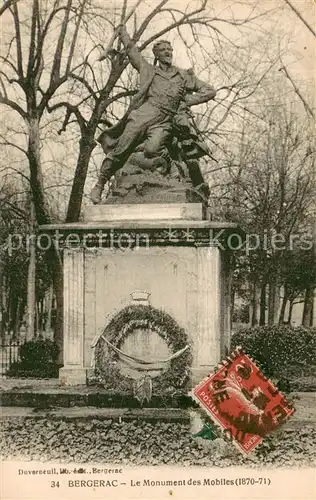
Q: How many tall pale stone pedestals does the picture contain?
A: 1